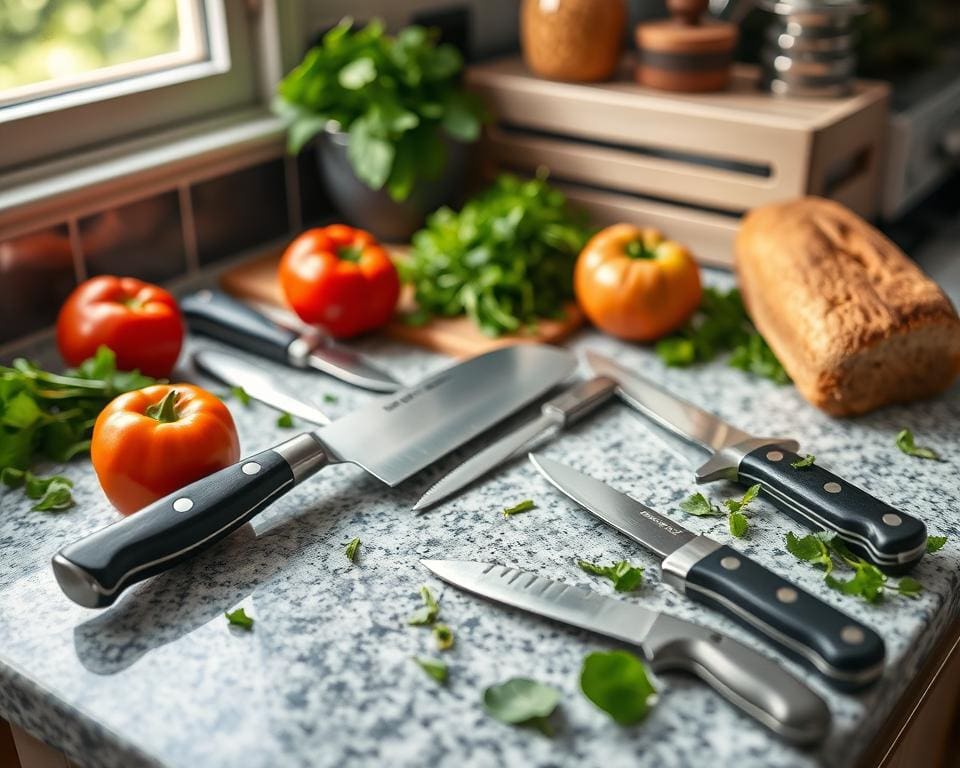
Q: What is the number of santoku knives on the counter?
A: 1